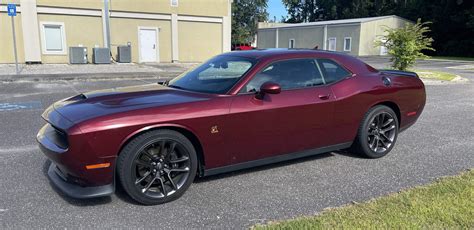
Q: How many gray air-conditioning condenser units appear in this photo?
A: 3